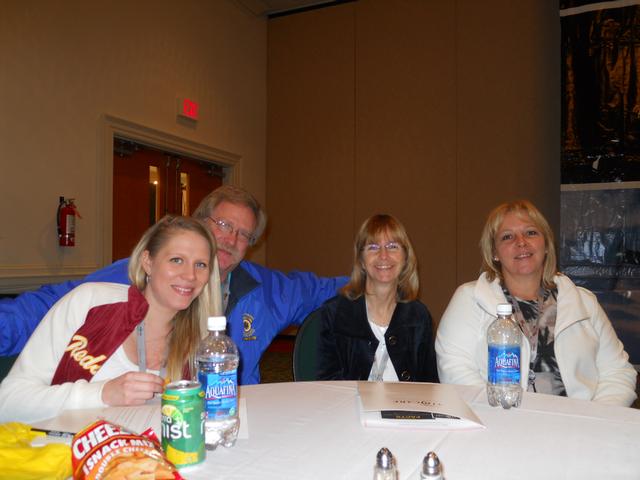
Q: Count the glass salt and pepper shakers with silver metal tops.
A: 2